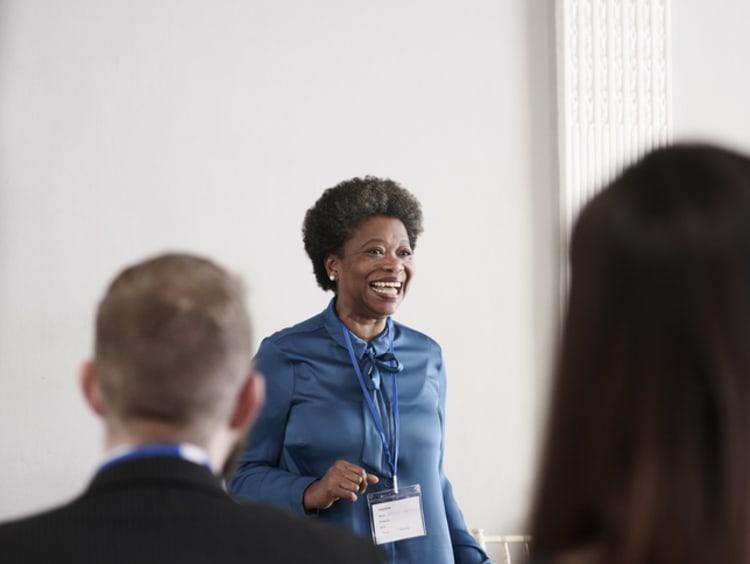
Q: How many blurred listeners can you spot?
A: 2